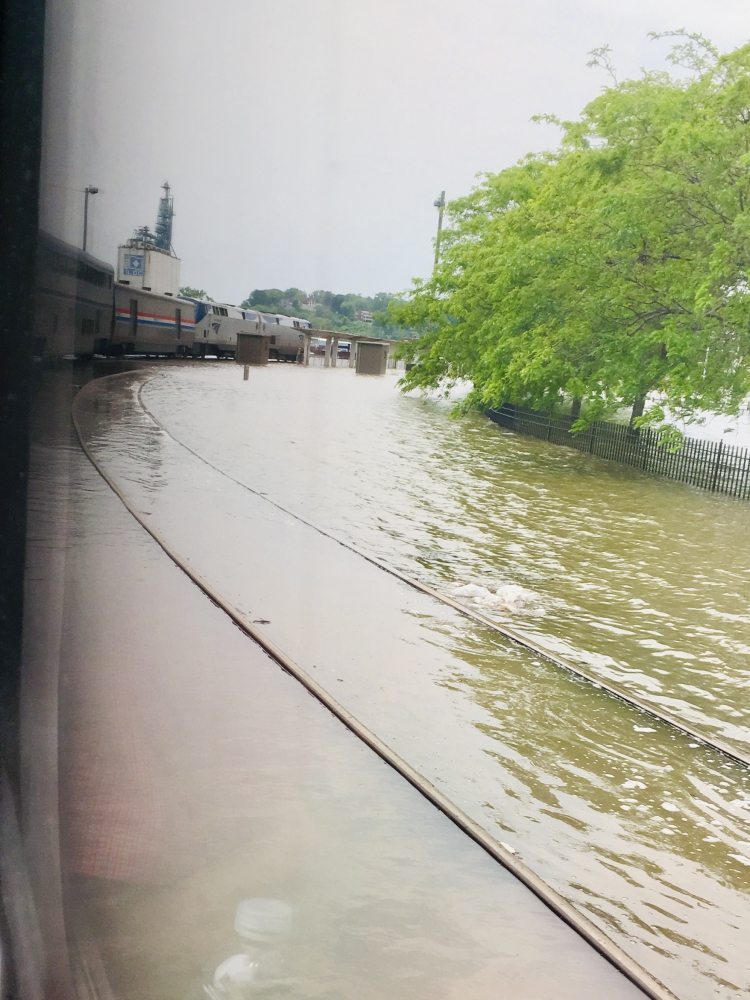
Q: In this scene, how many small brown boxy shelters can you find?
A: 2